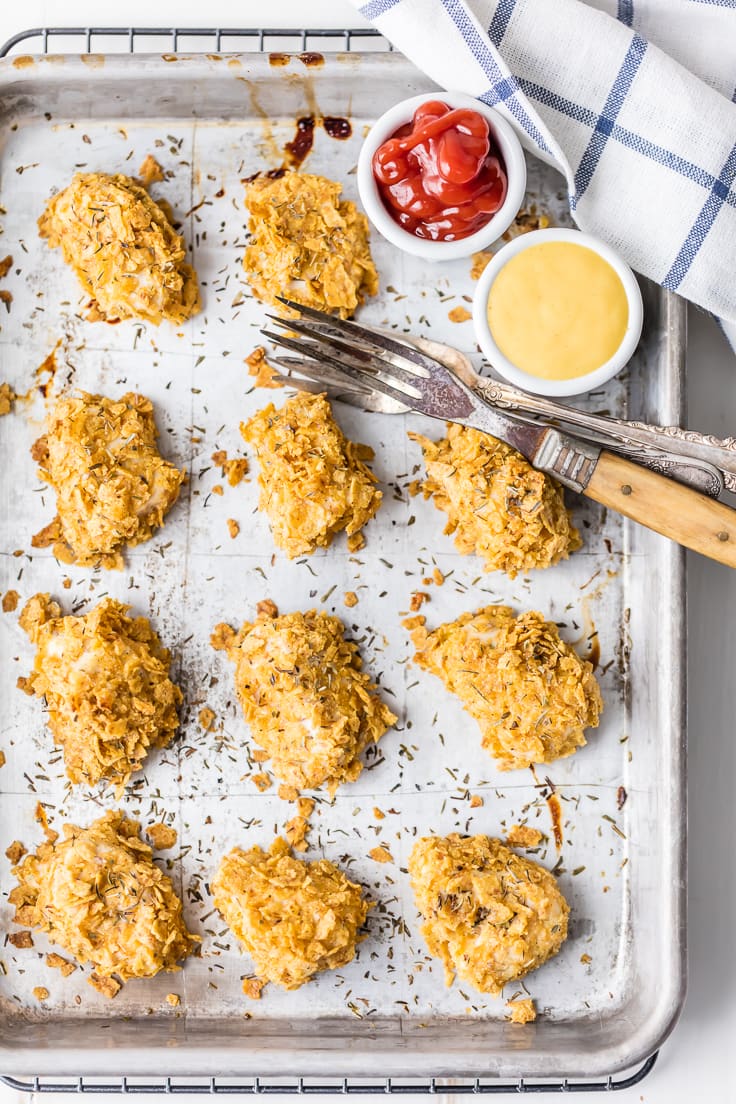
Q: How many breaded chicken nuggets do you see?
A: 11